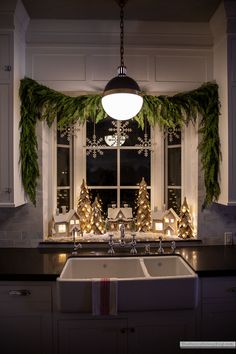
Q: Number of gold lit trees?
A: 4